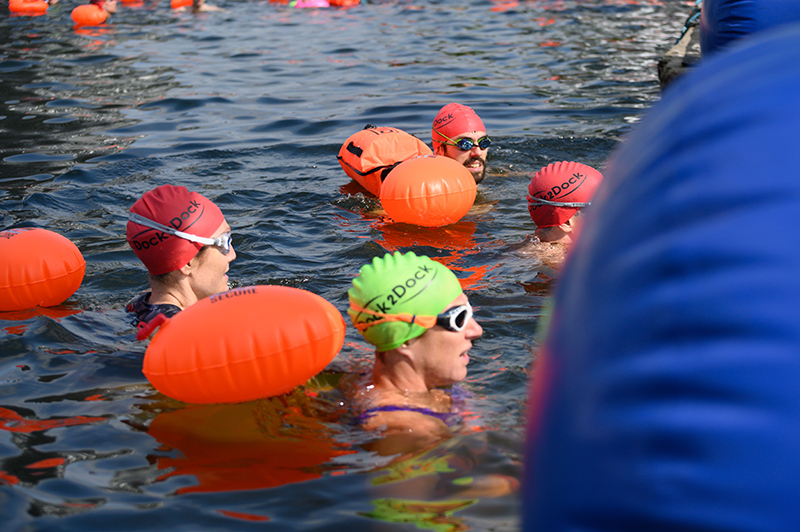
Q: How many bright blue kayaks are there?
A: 0